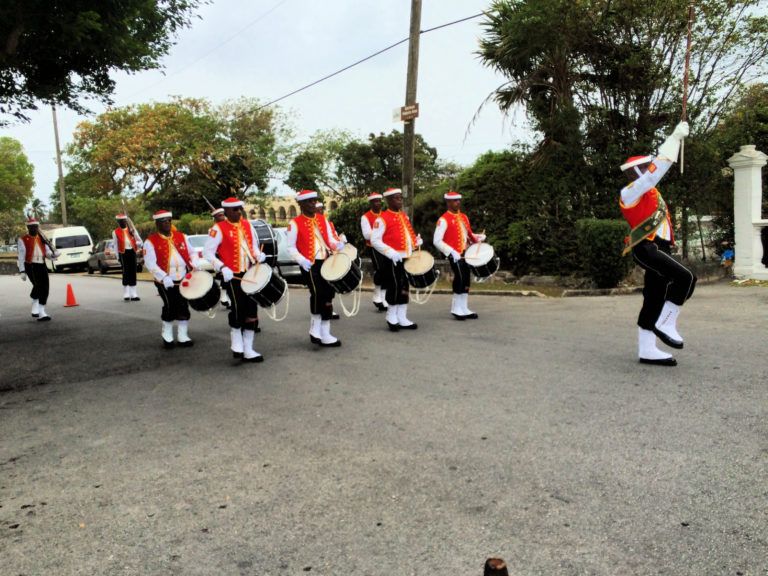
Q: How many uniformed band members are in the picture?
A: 11